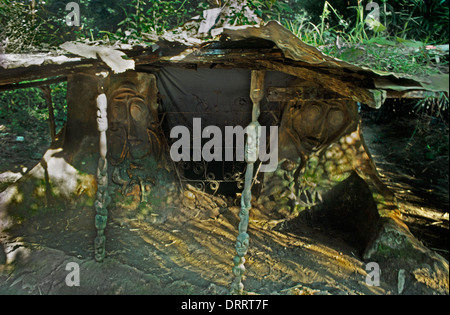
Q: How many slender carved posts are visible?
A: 2